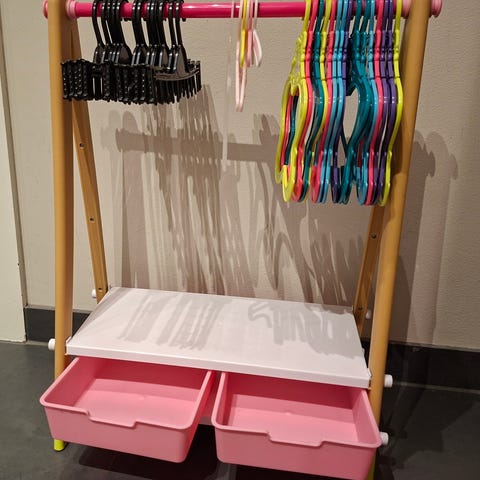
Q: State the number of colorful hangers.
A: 15